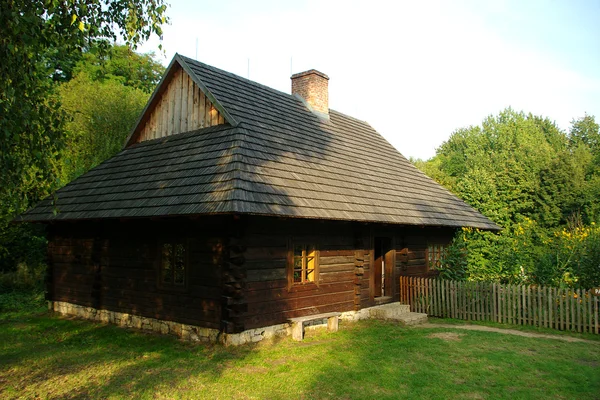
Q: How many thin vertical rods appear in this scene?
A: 3